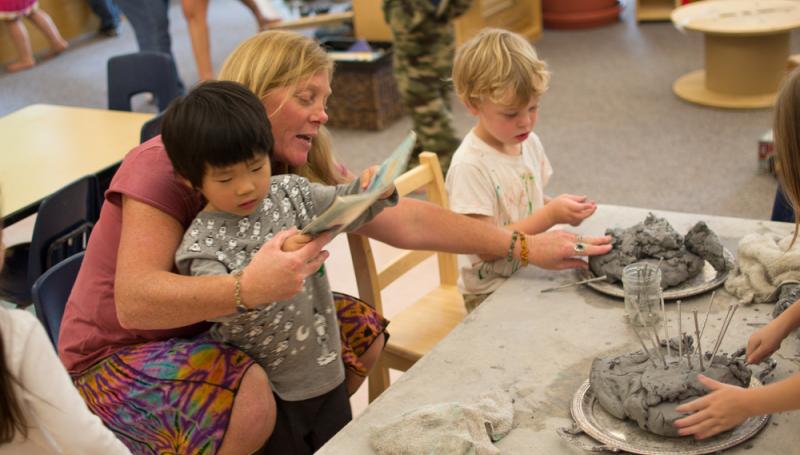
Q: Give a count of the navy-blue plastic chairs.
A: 4